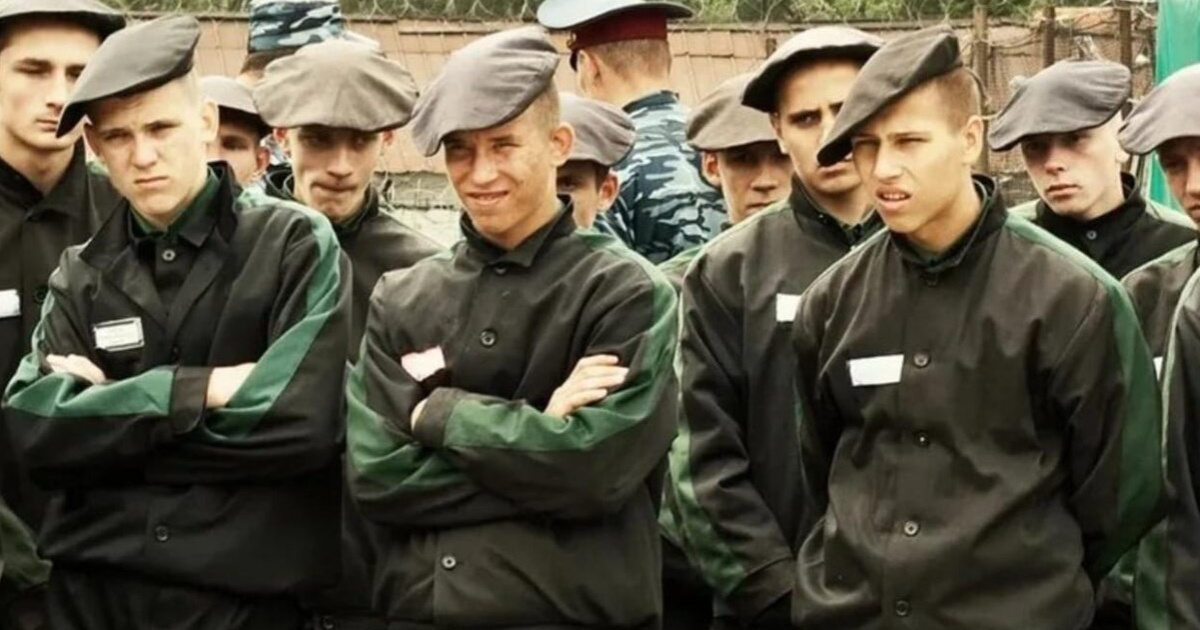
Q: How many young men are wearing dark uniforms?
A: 11